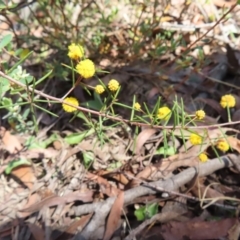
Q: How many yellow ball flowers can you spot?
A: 12